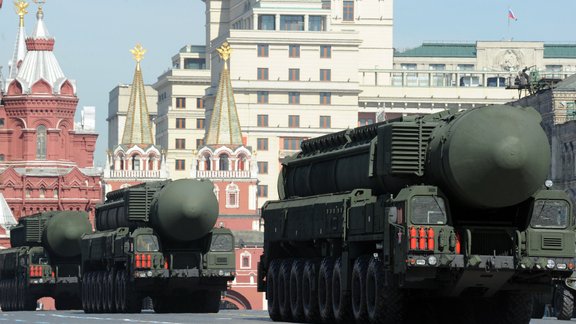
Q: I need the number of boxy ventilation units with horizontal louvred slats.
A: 3